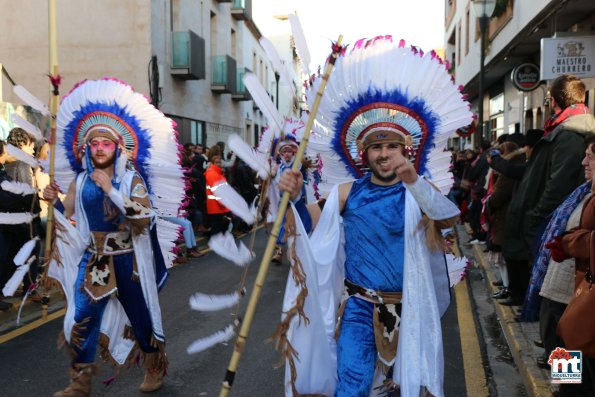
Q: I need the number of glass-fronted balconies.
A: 4